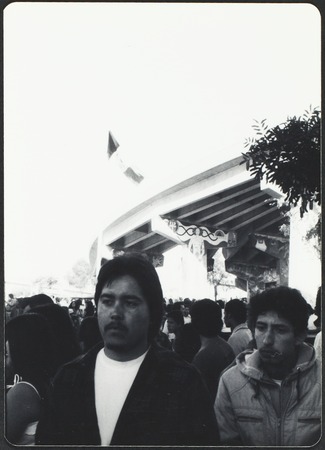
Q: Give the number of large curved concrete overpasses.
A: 1